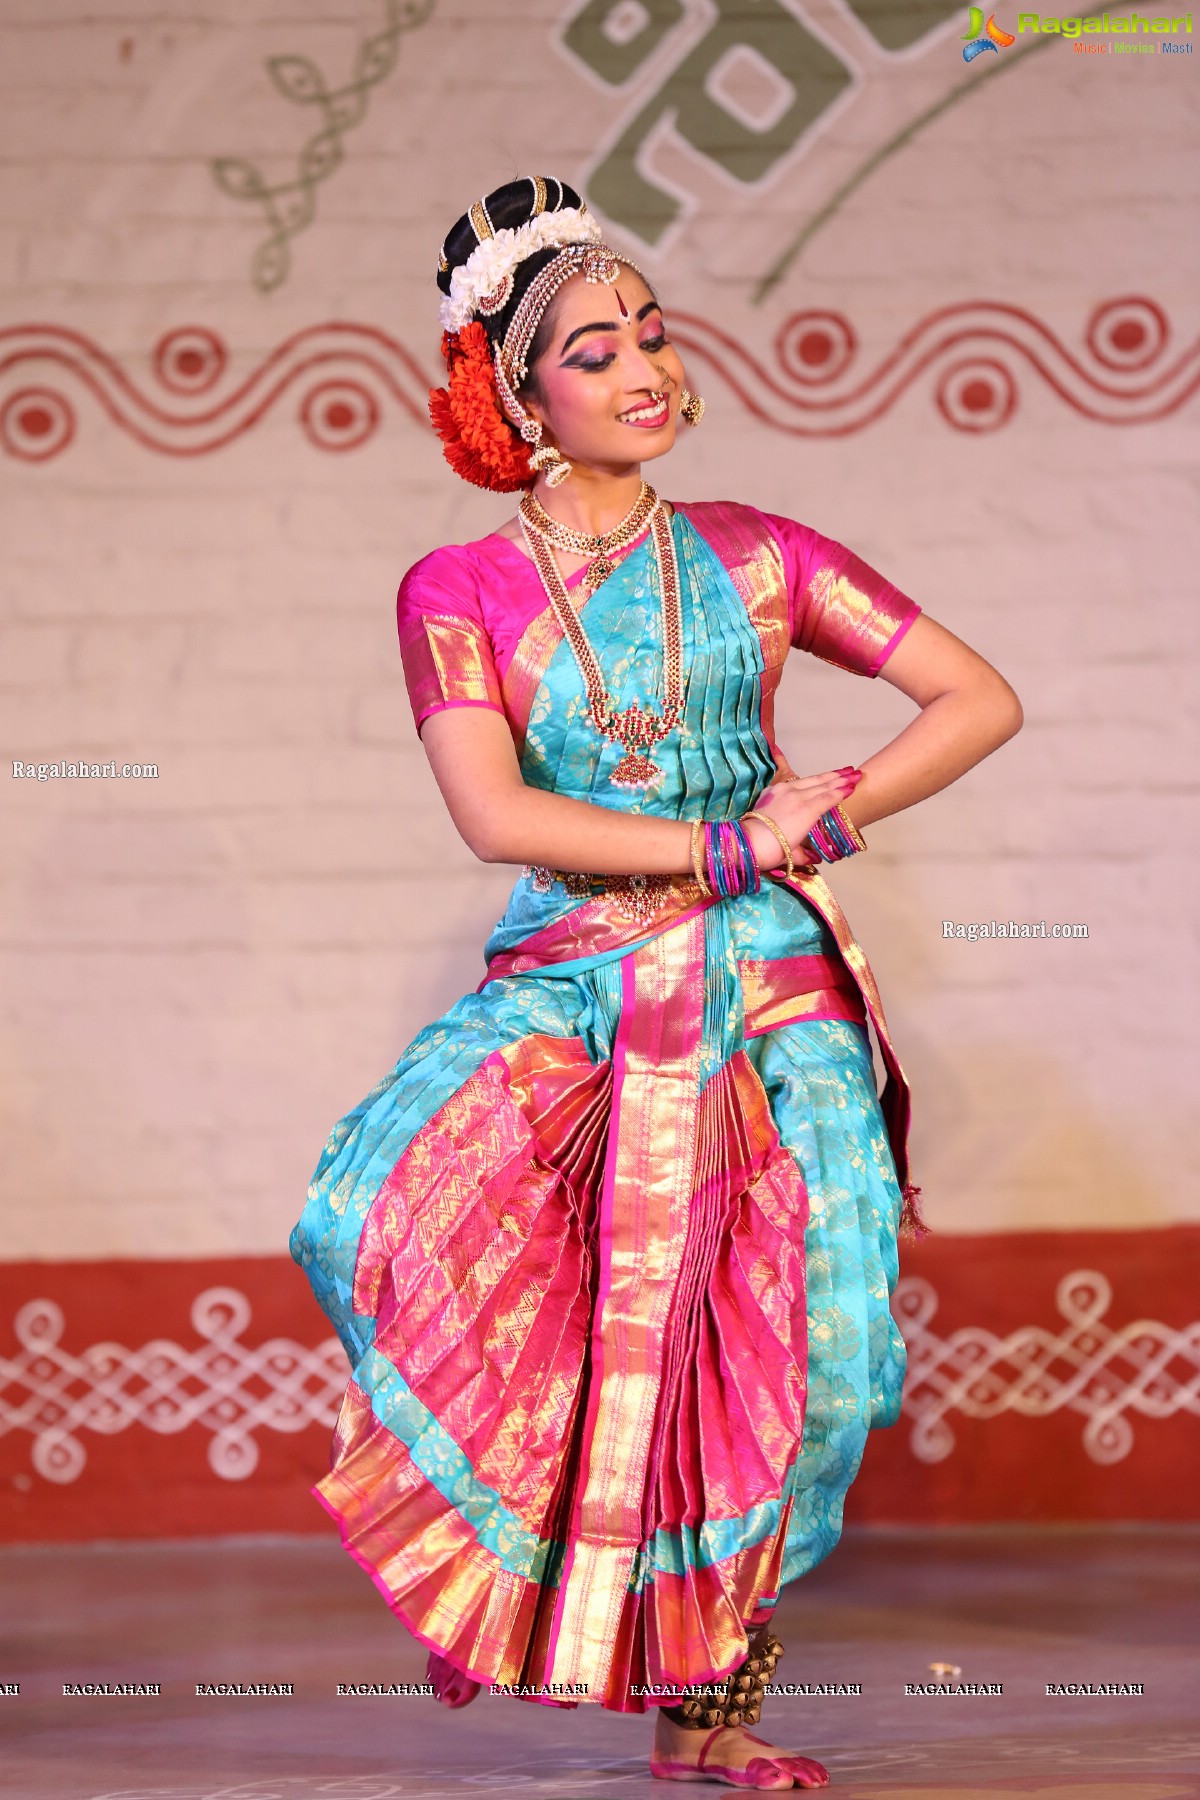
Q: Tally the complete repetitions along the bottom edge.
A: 8